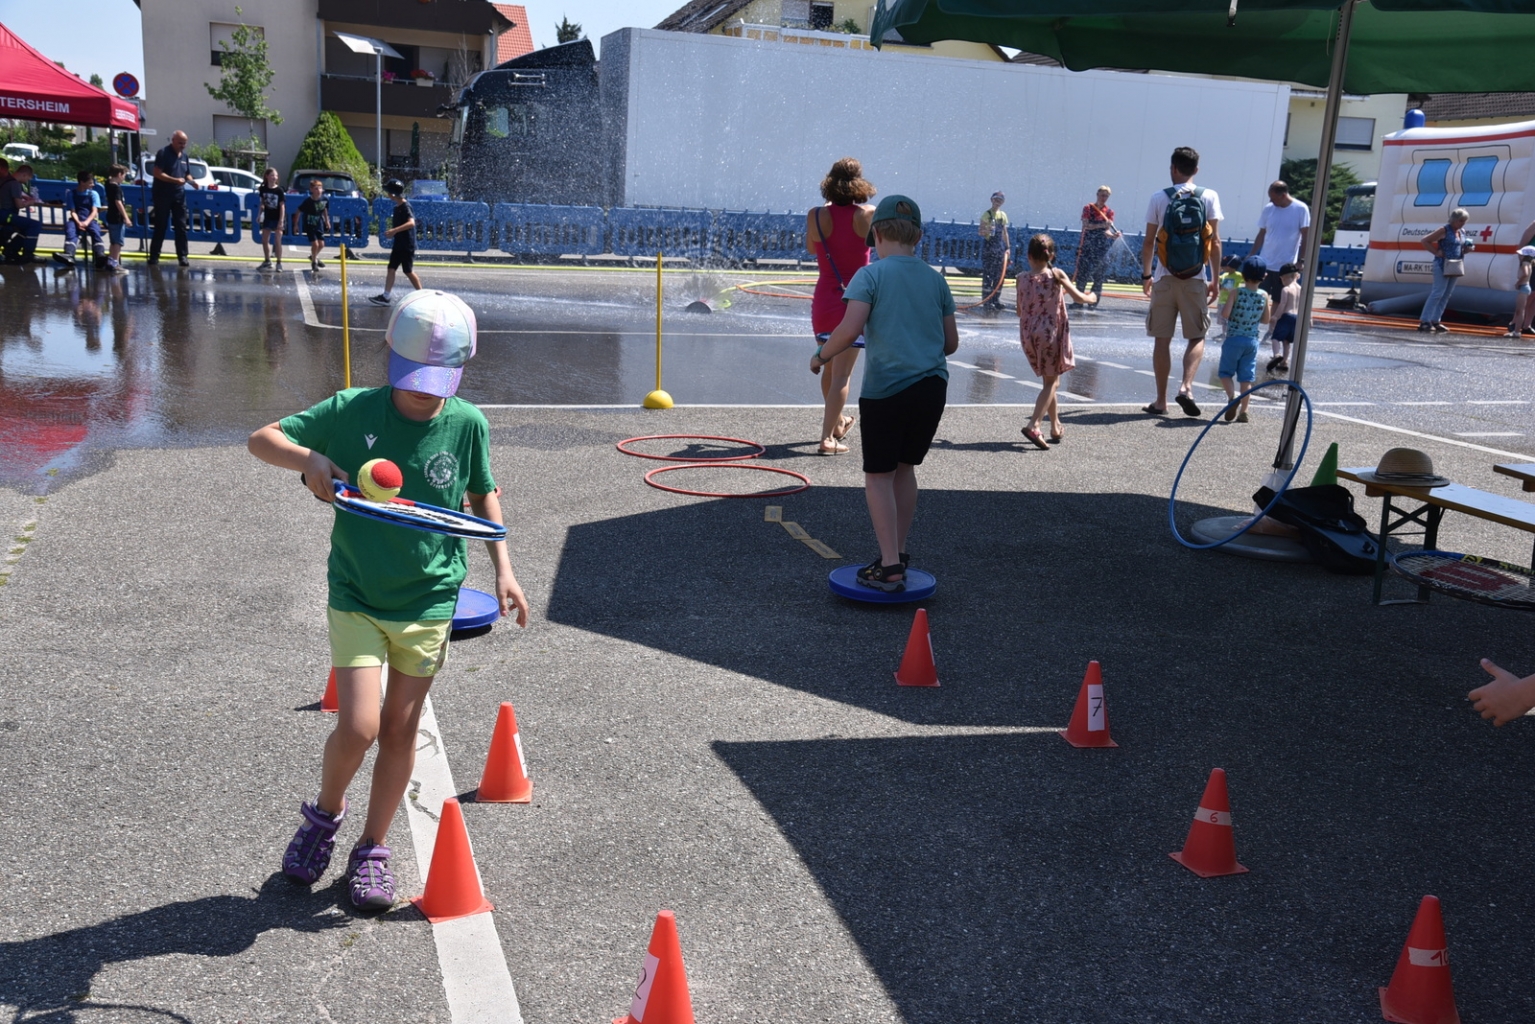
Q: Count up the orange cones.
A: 8